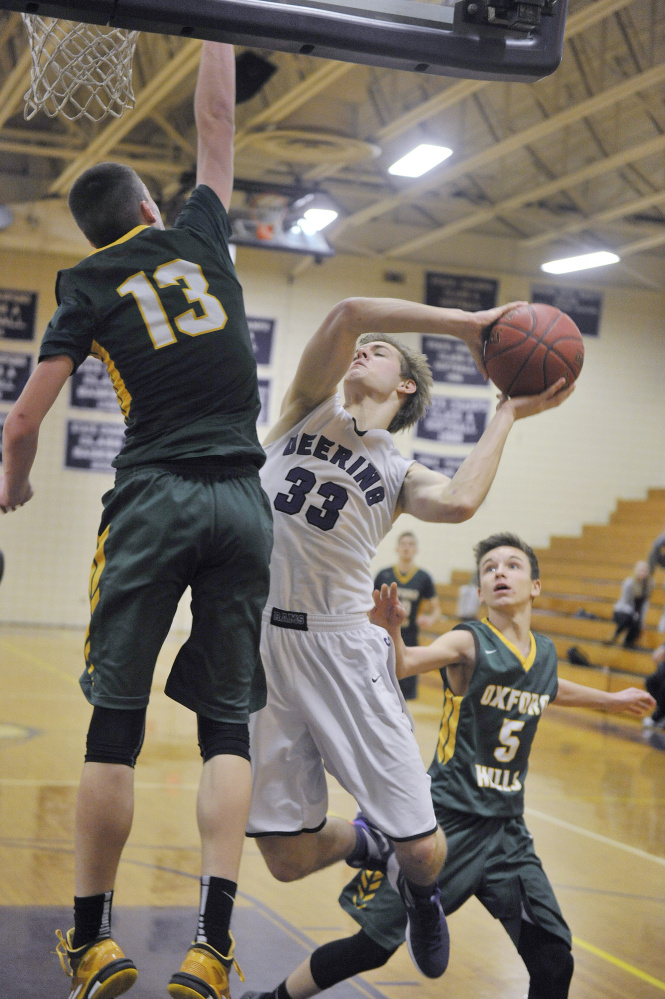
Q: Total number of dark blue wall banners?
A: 12